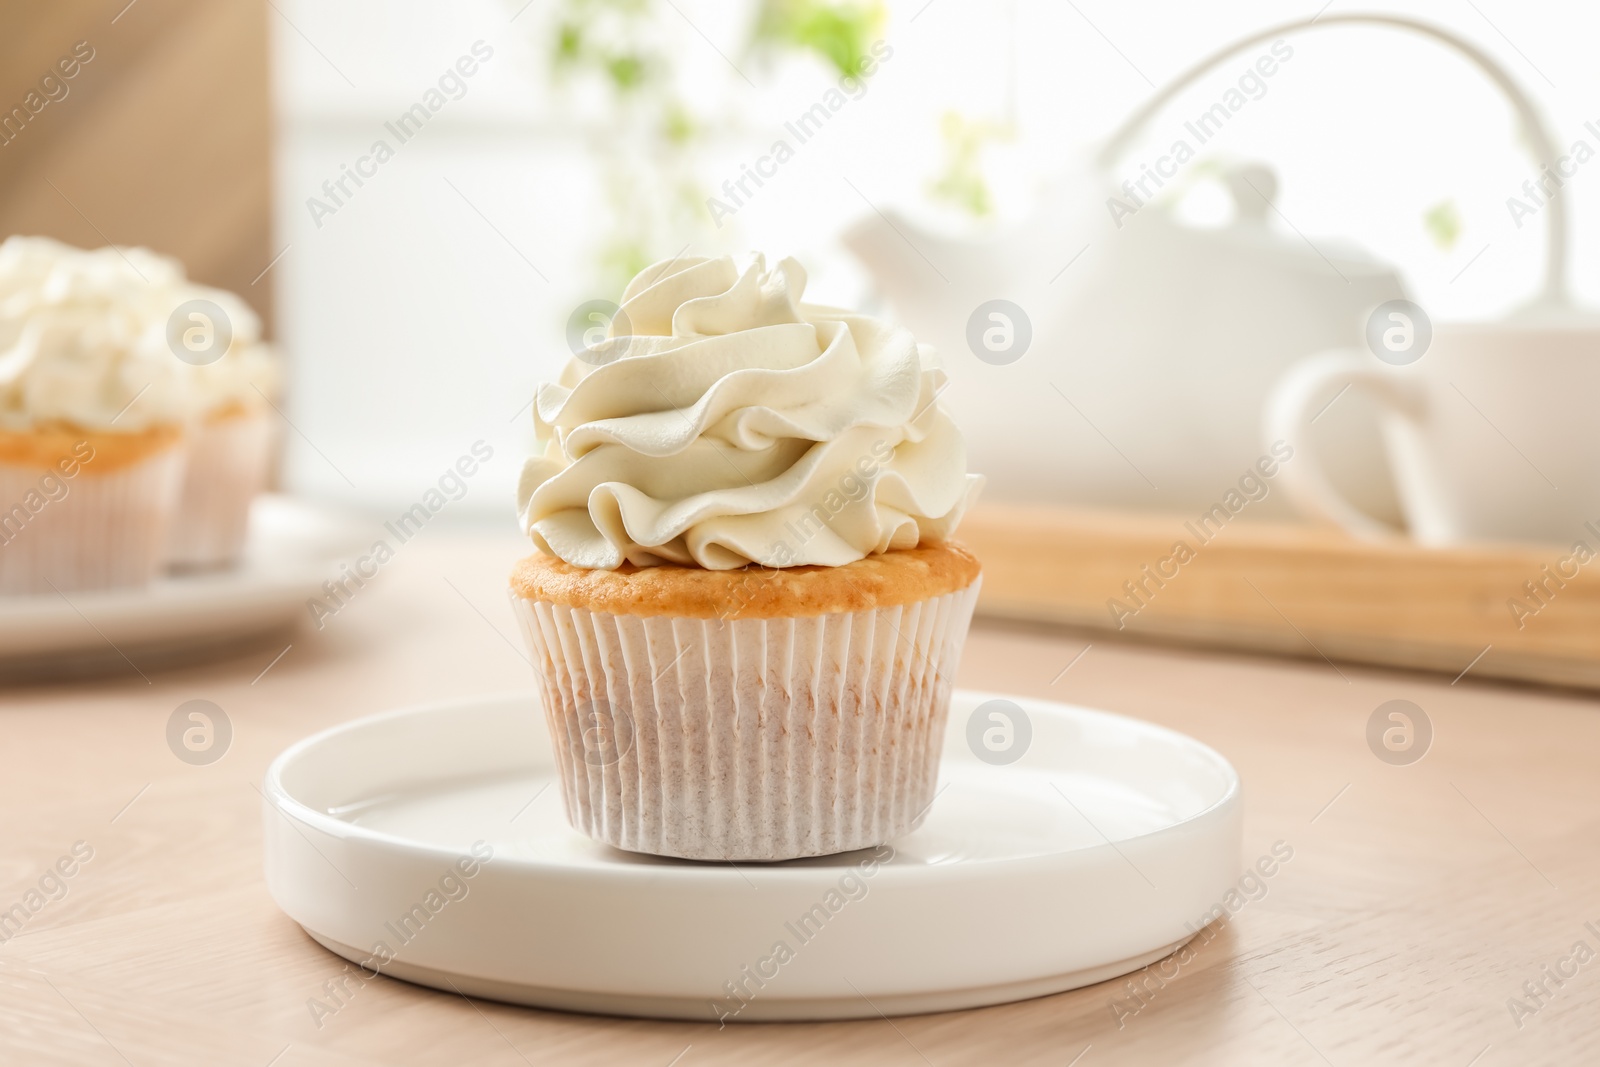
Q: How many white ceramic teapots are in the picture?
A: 1